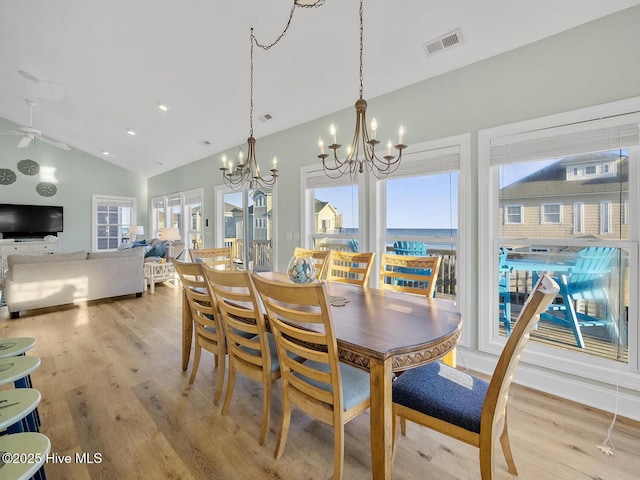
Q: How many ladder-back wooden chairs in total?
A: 8